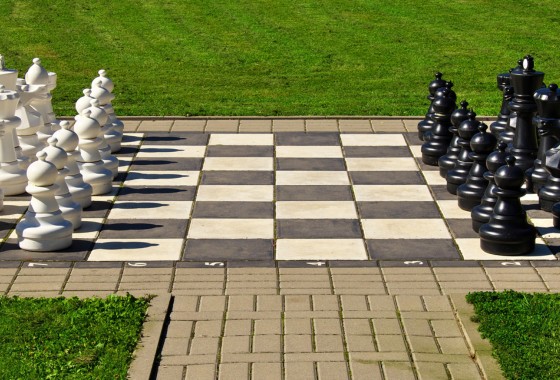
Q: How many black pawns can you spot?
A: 8